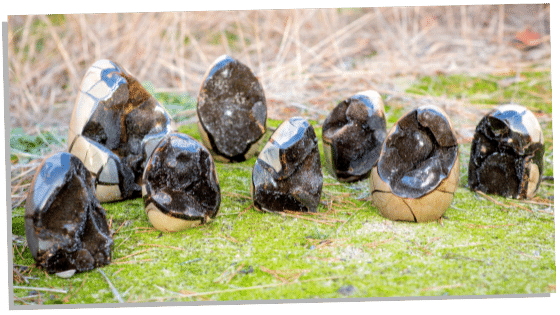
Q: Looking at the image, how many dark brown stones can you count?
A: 8